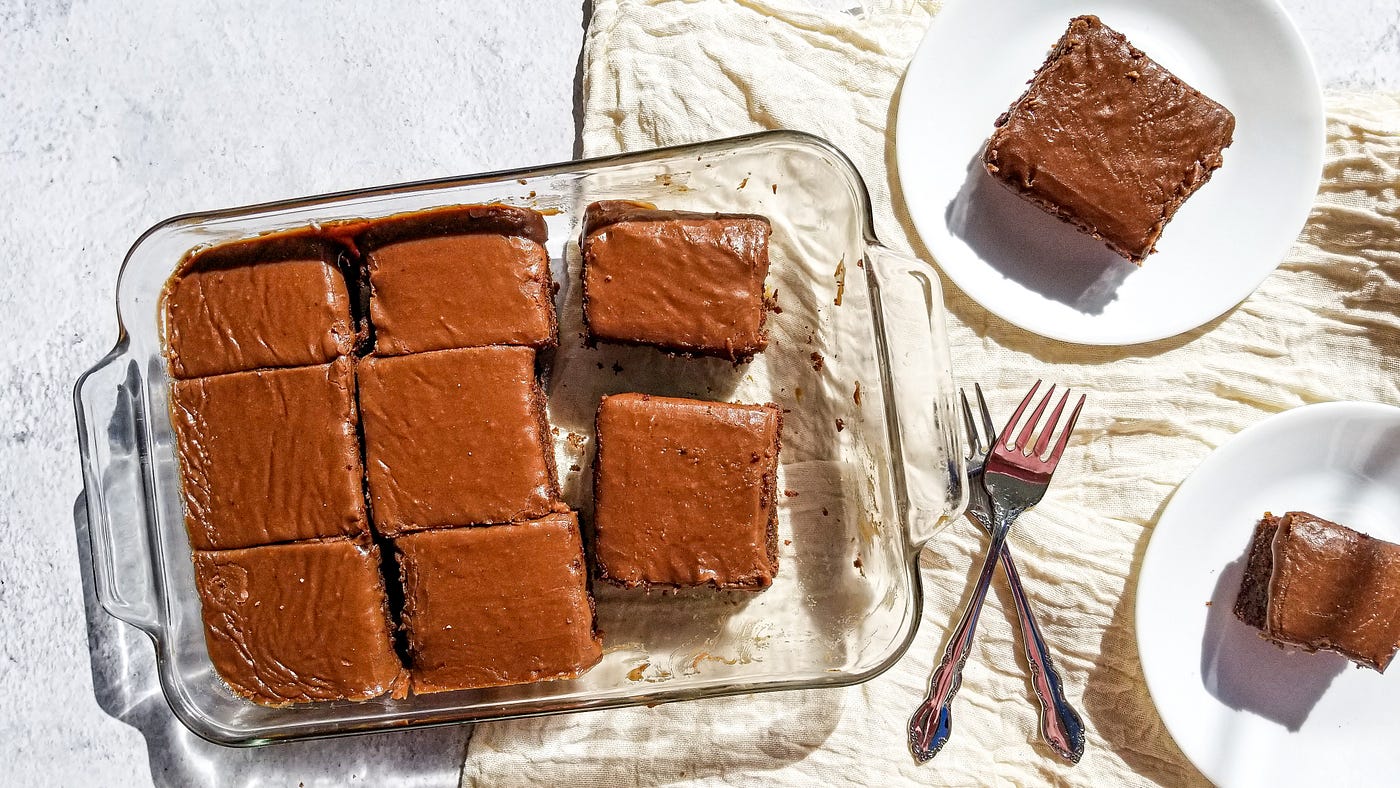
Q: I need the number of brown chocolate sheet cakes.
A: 10